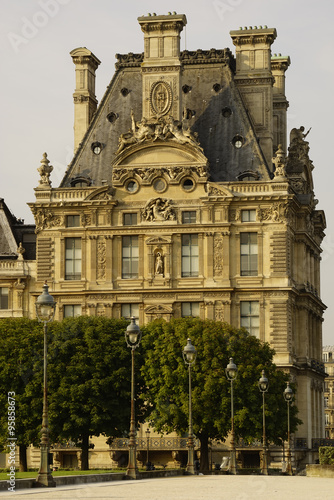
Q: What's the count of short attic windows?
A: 4